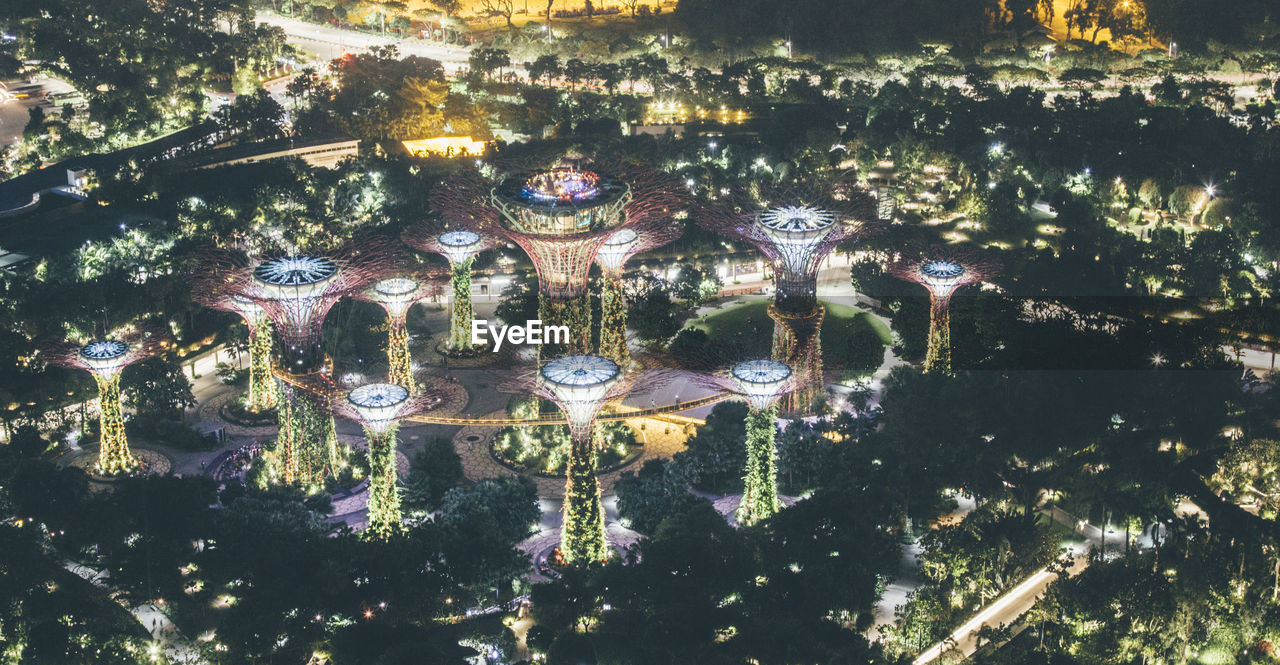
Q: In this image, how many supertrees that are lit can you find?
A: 12